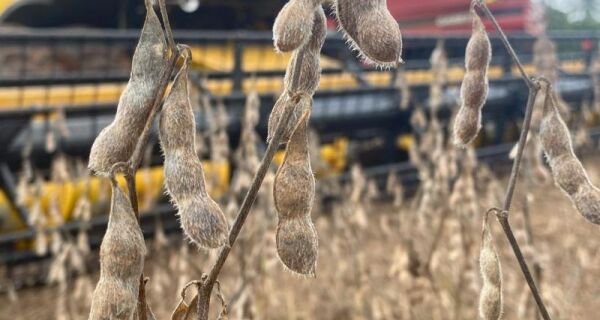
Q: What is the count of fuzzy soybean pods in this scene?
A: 10